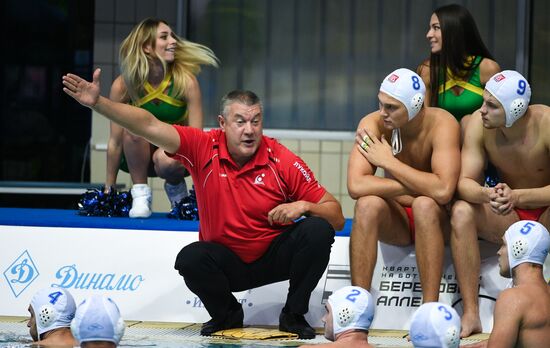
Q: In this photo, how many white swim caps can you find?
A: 7